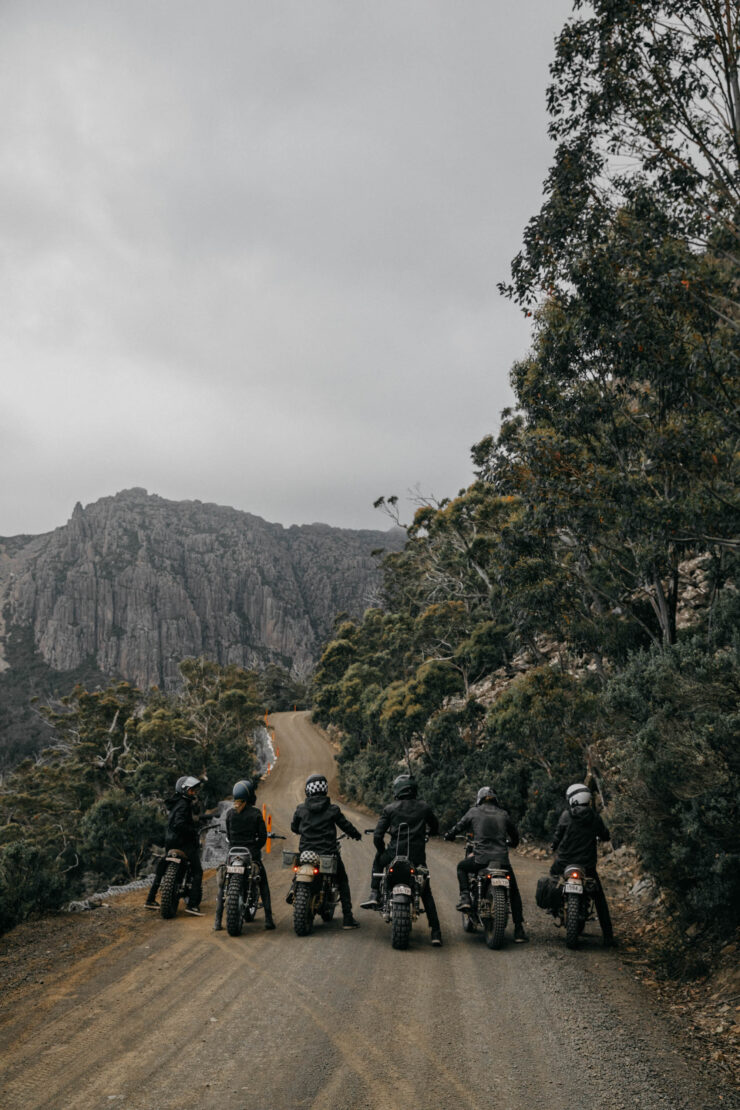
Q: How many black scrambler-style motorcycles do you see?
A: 6